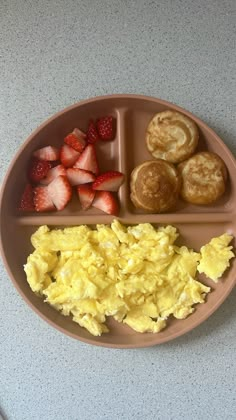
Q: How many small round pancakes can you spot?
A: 3